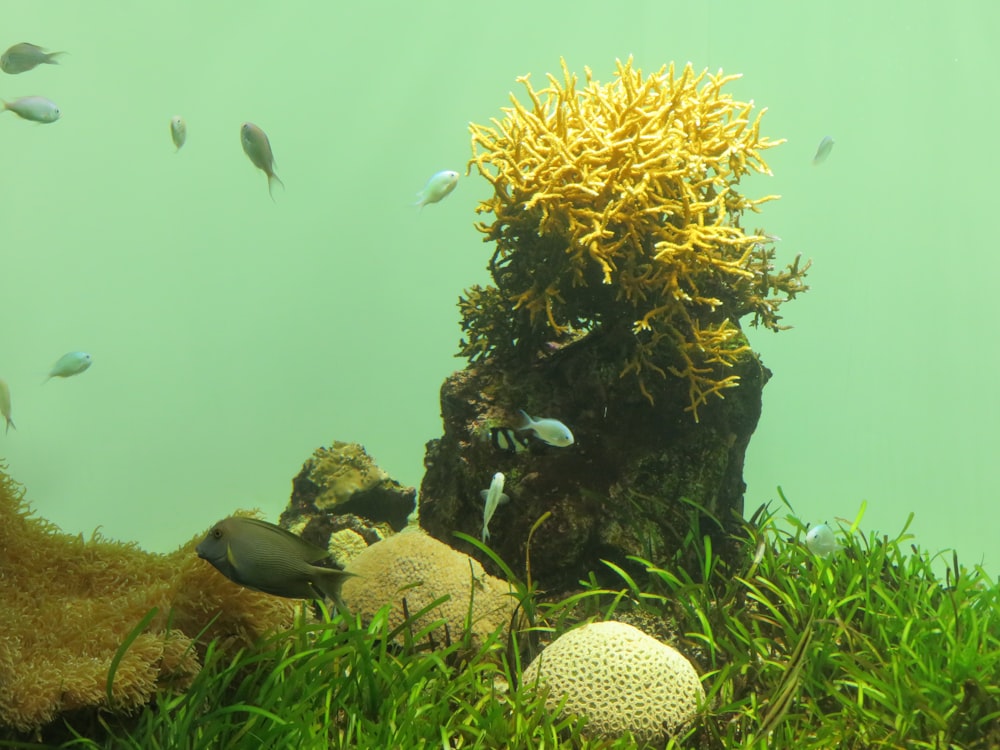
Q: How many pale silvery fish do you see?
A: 11